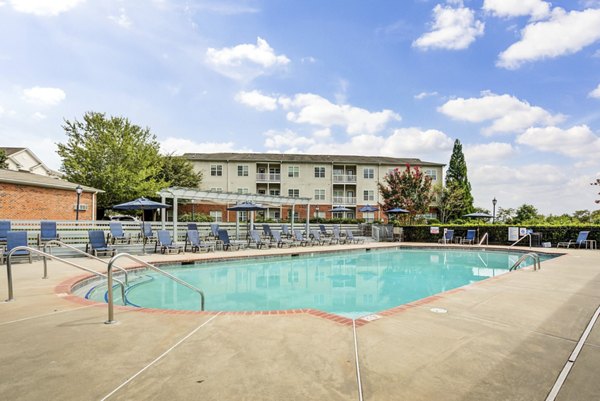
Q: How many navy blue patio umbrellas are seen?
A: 6